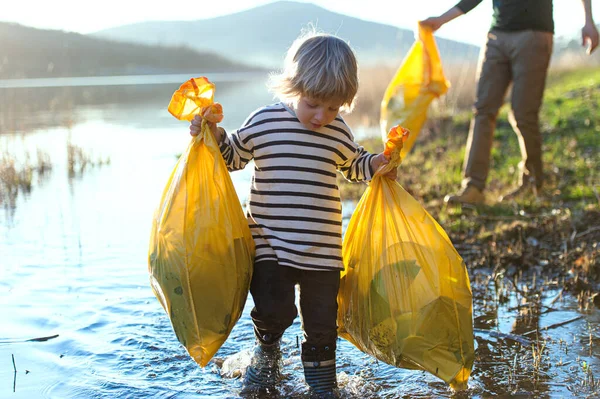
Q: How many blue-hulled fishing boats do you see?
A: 0